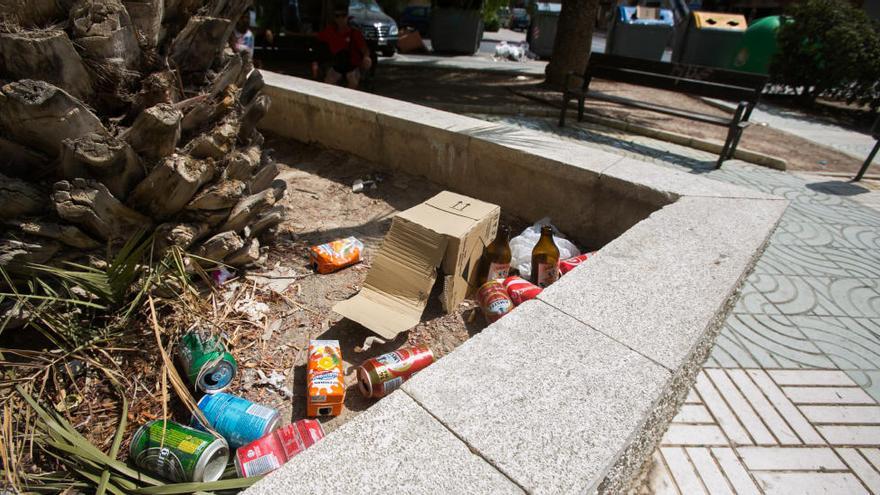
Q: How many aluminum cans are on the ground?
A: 8